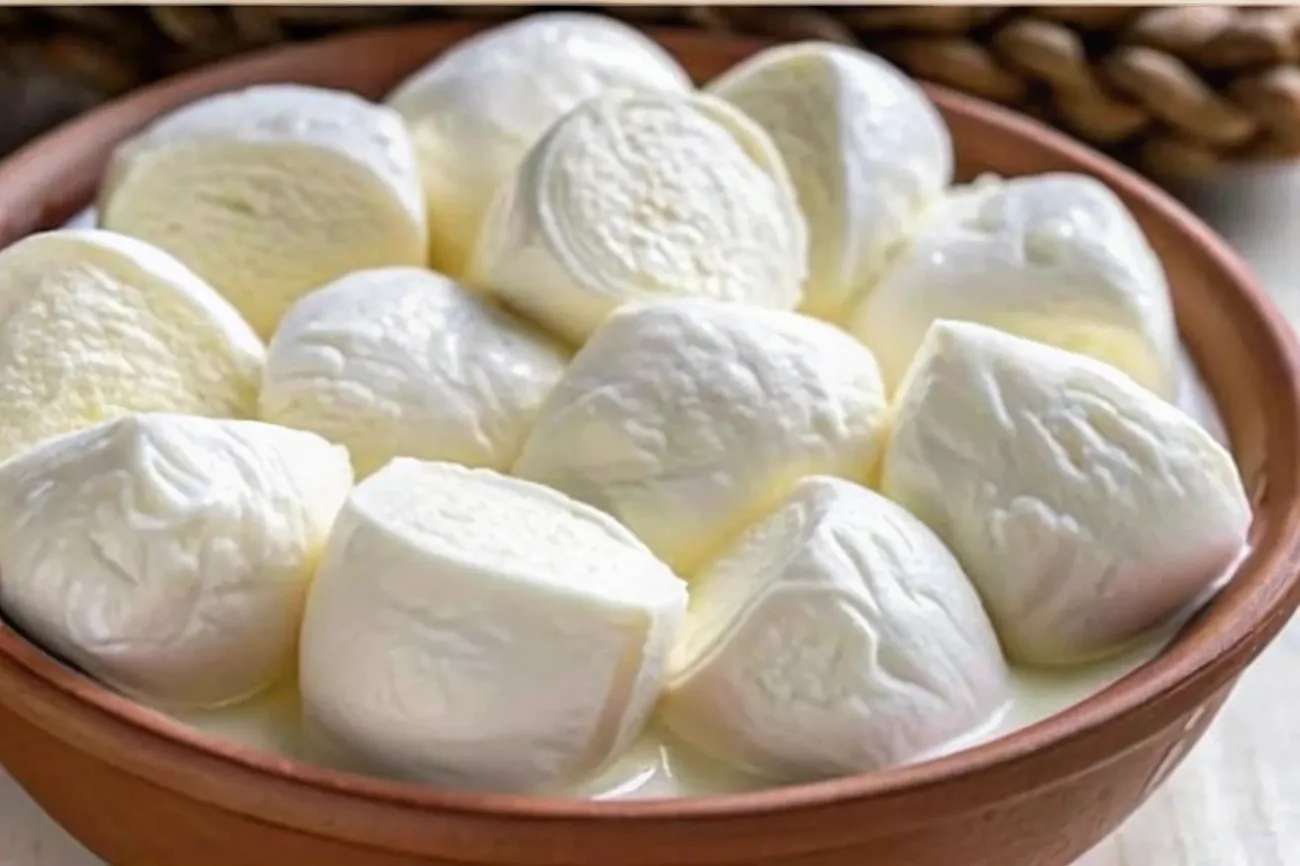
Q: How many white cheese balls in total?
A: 12